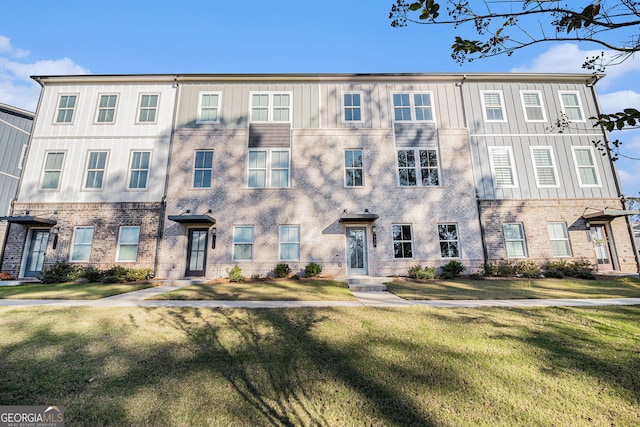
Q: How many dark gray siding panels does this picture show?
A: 2